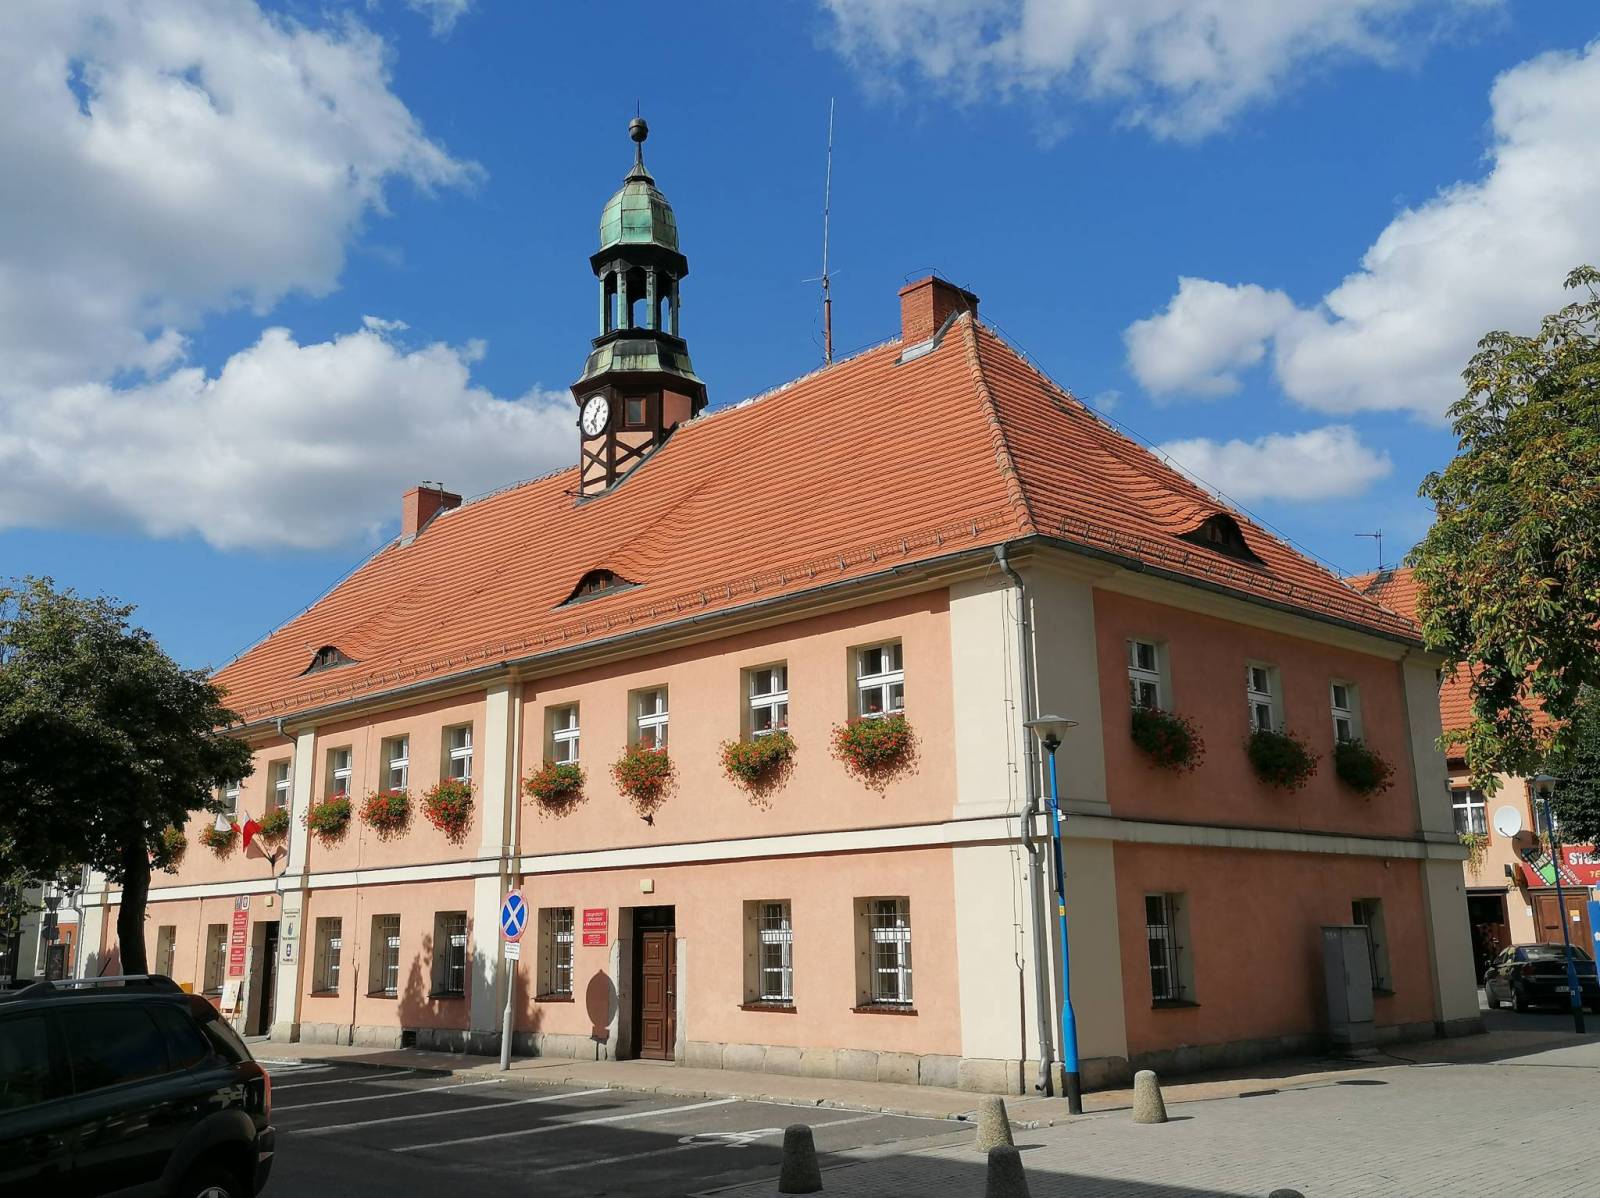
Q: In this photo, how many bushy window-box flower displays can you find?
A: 13